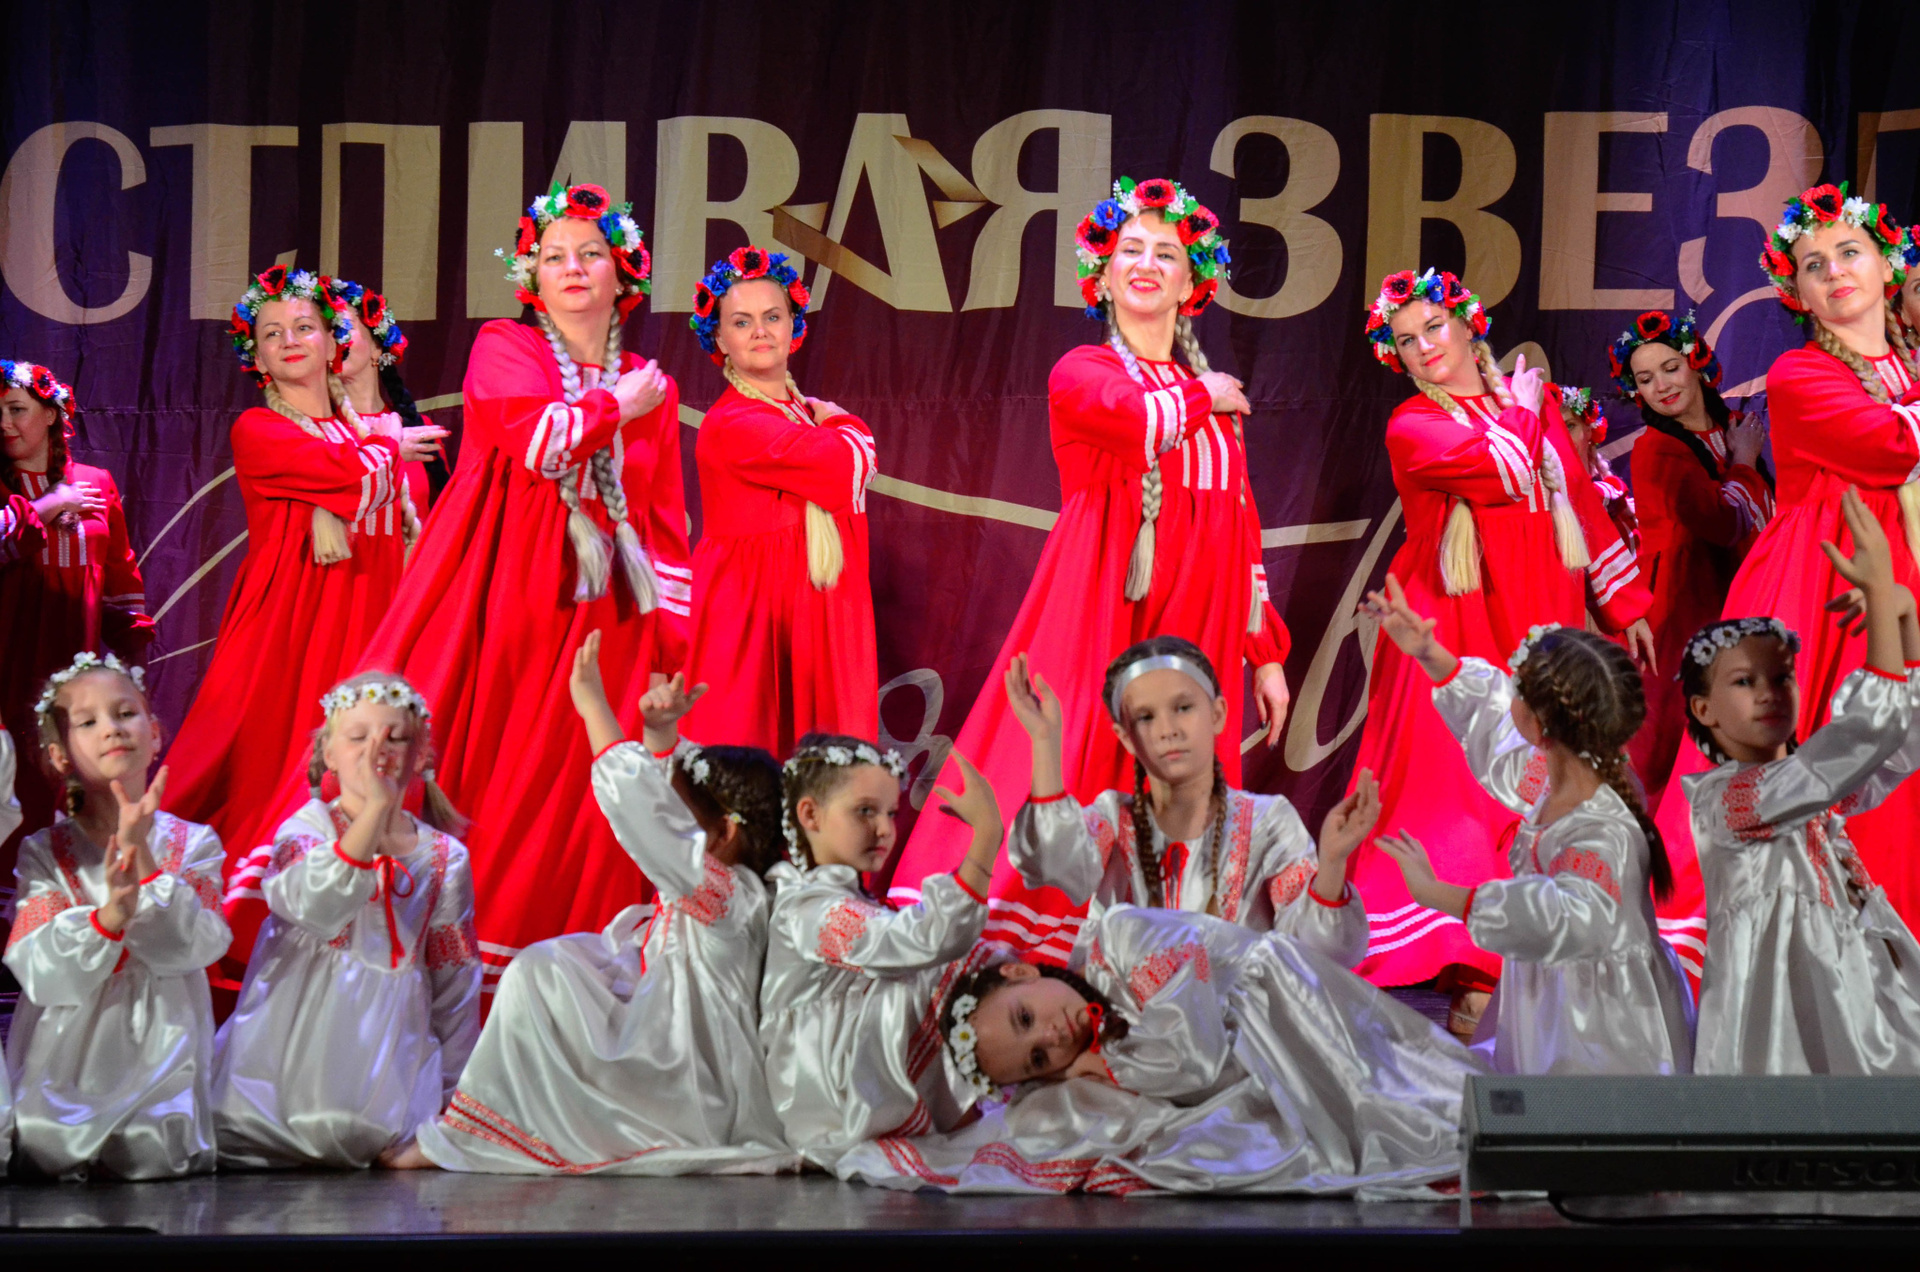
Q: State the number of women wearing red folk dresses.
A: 11